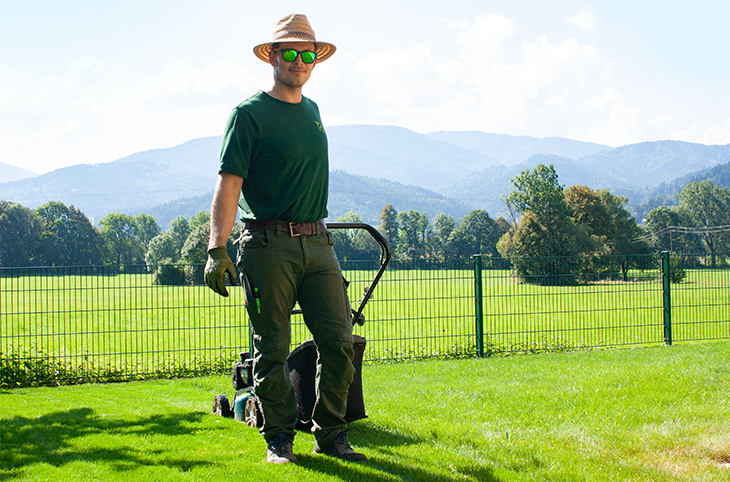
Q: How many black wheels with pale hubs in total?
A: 2